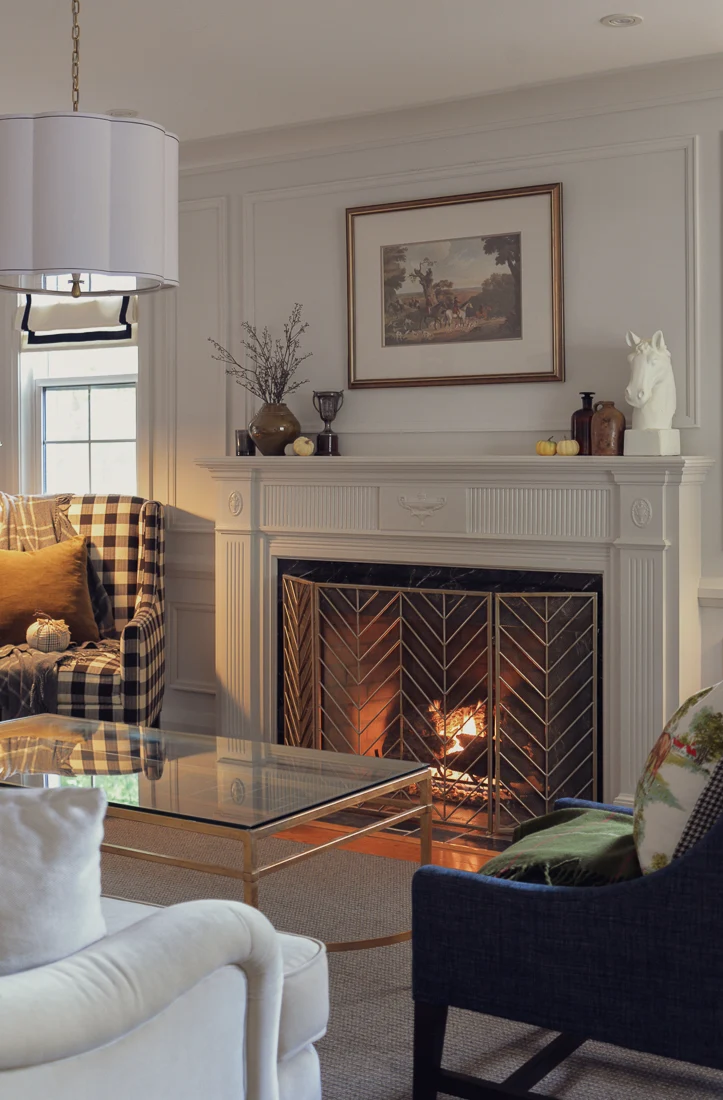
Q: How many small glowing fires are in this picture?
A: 1